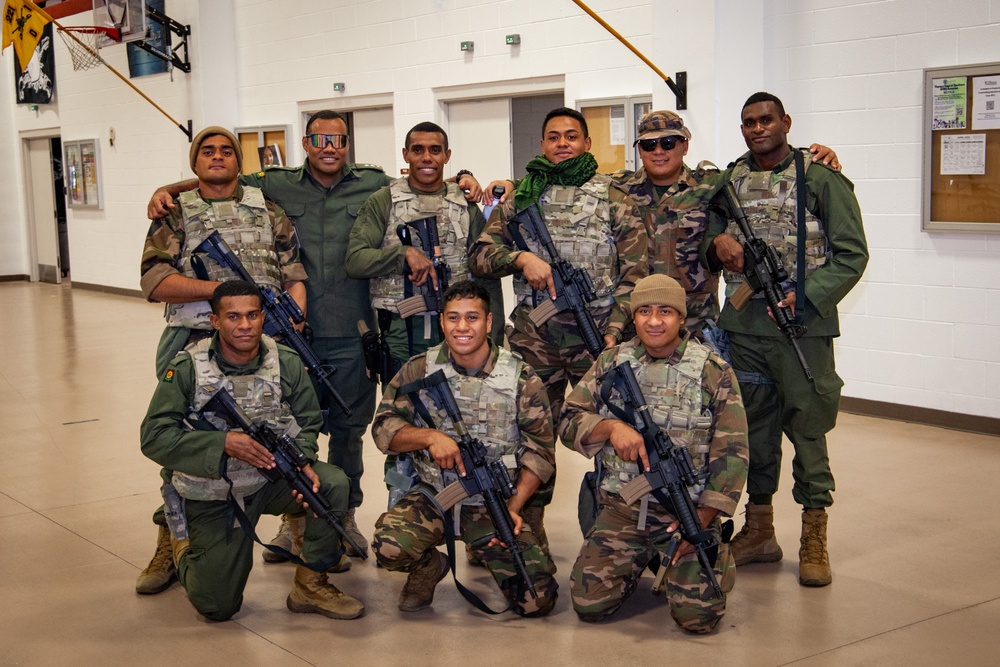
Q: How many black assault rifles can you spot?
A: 7